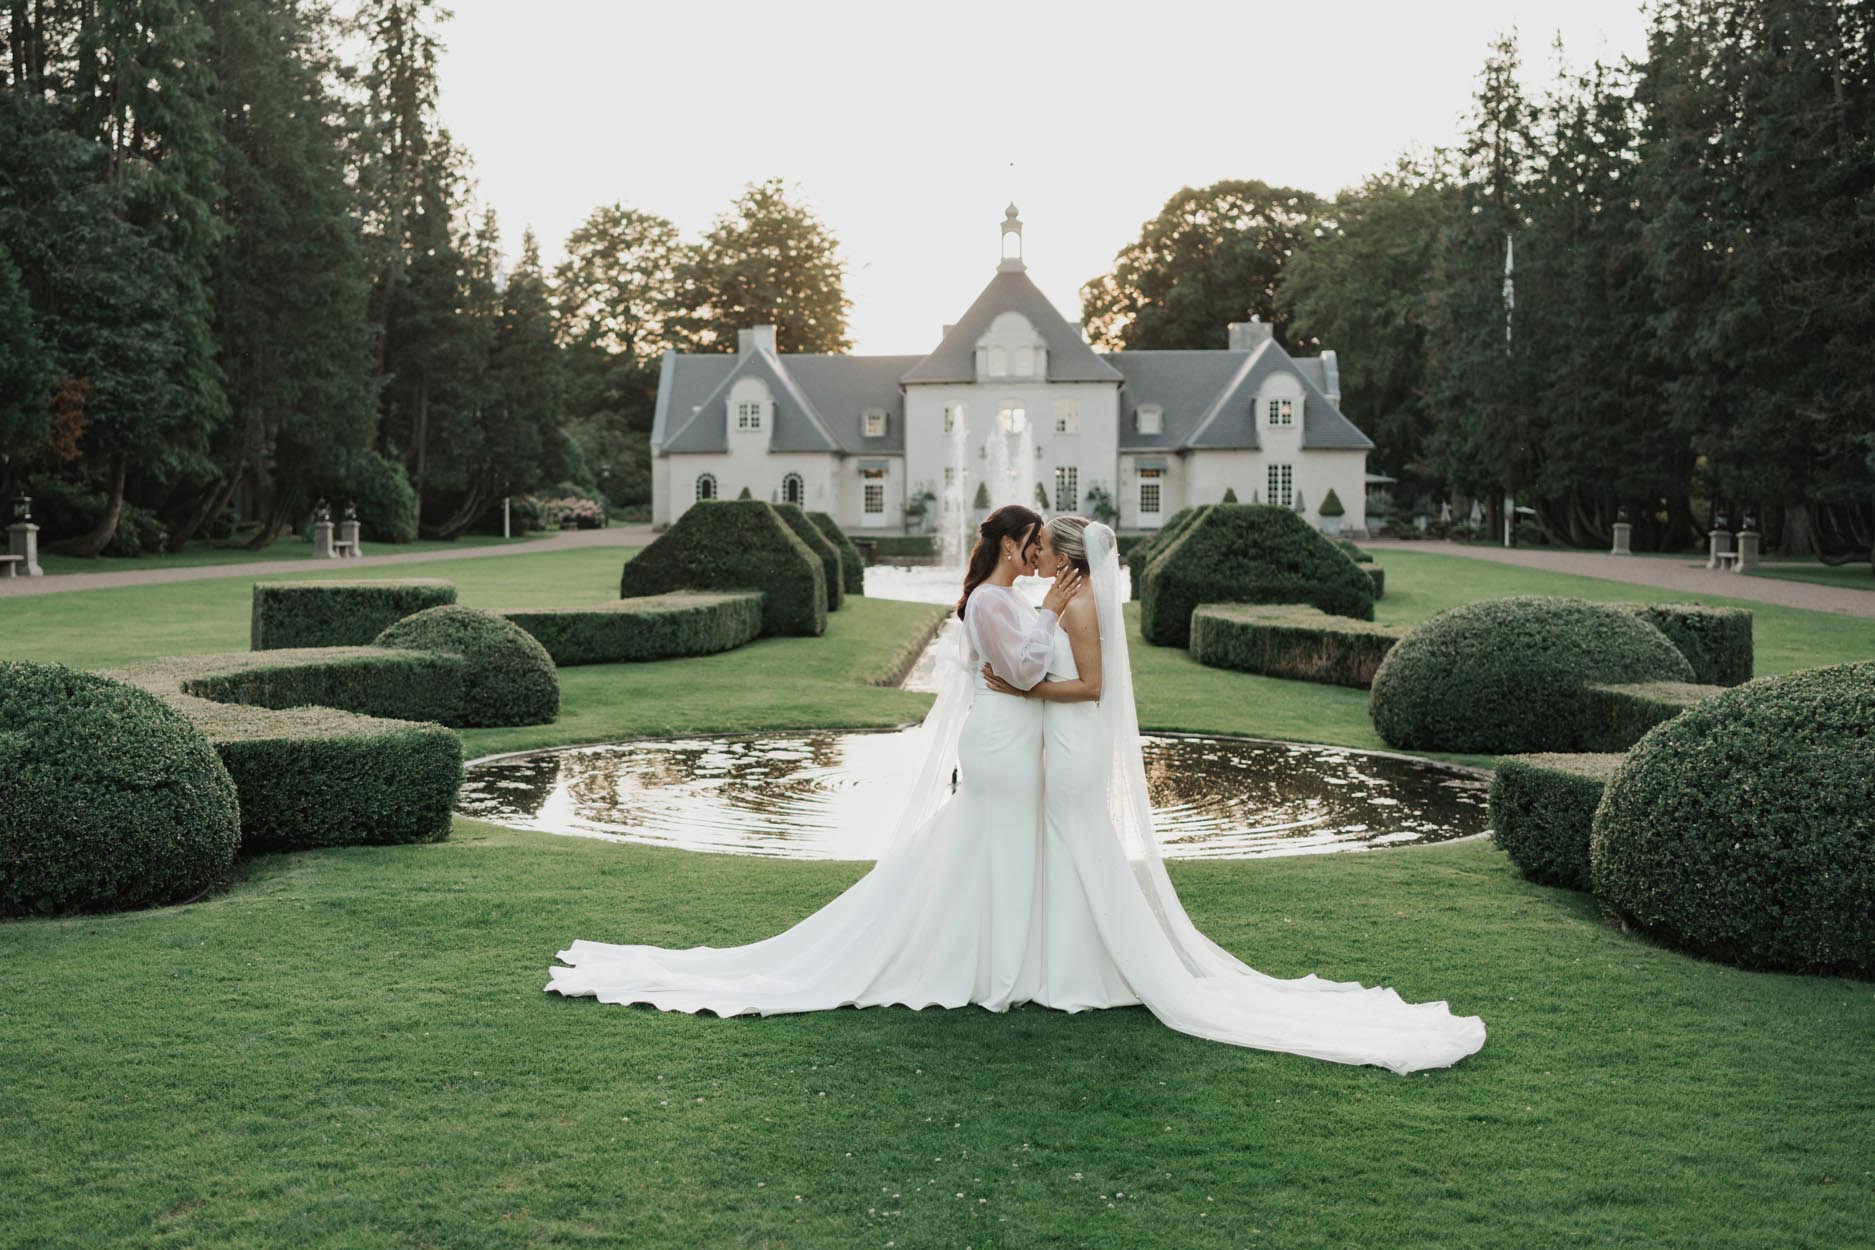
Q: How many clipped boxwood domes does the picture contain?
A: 4